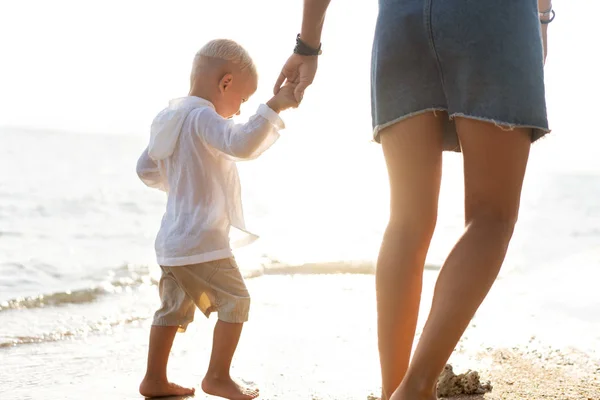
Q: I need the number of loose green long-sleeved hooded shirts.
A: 0